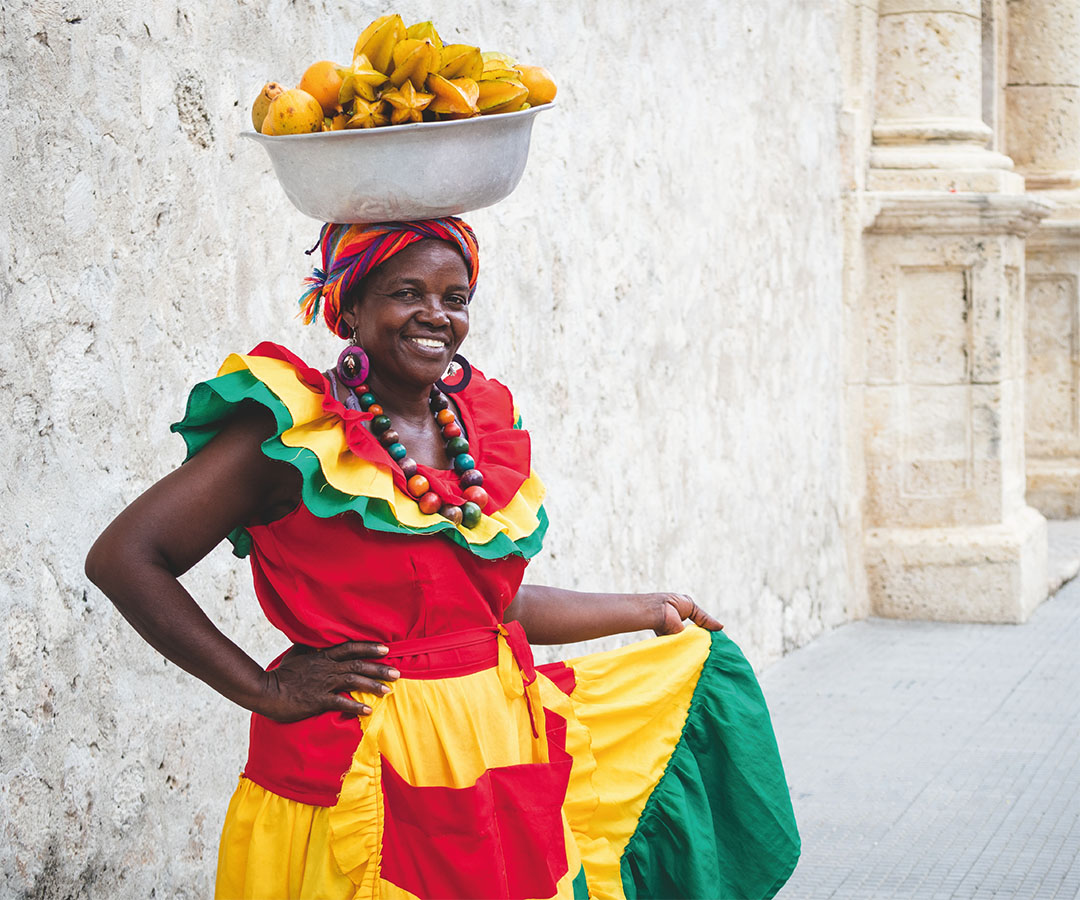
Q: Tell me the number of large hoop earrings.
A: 2